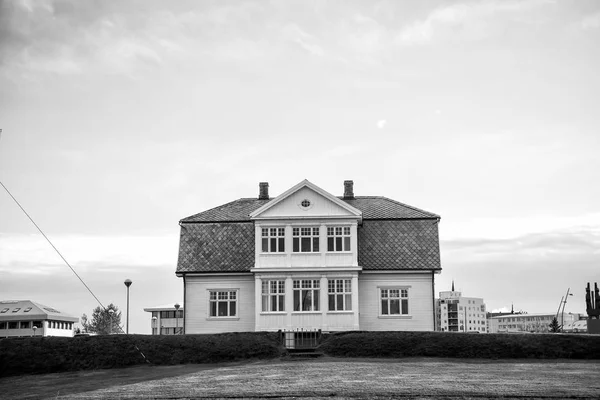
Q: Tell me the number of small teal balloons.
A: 0